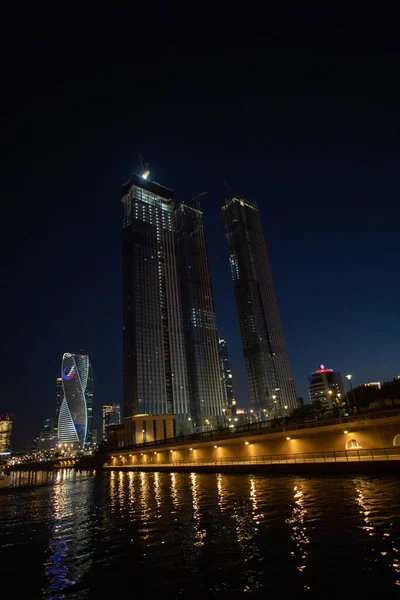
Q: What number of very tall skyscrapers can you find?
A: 3